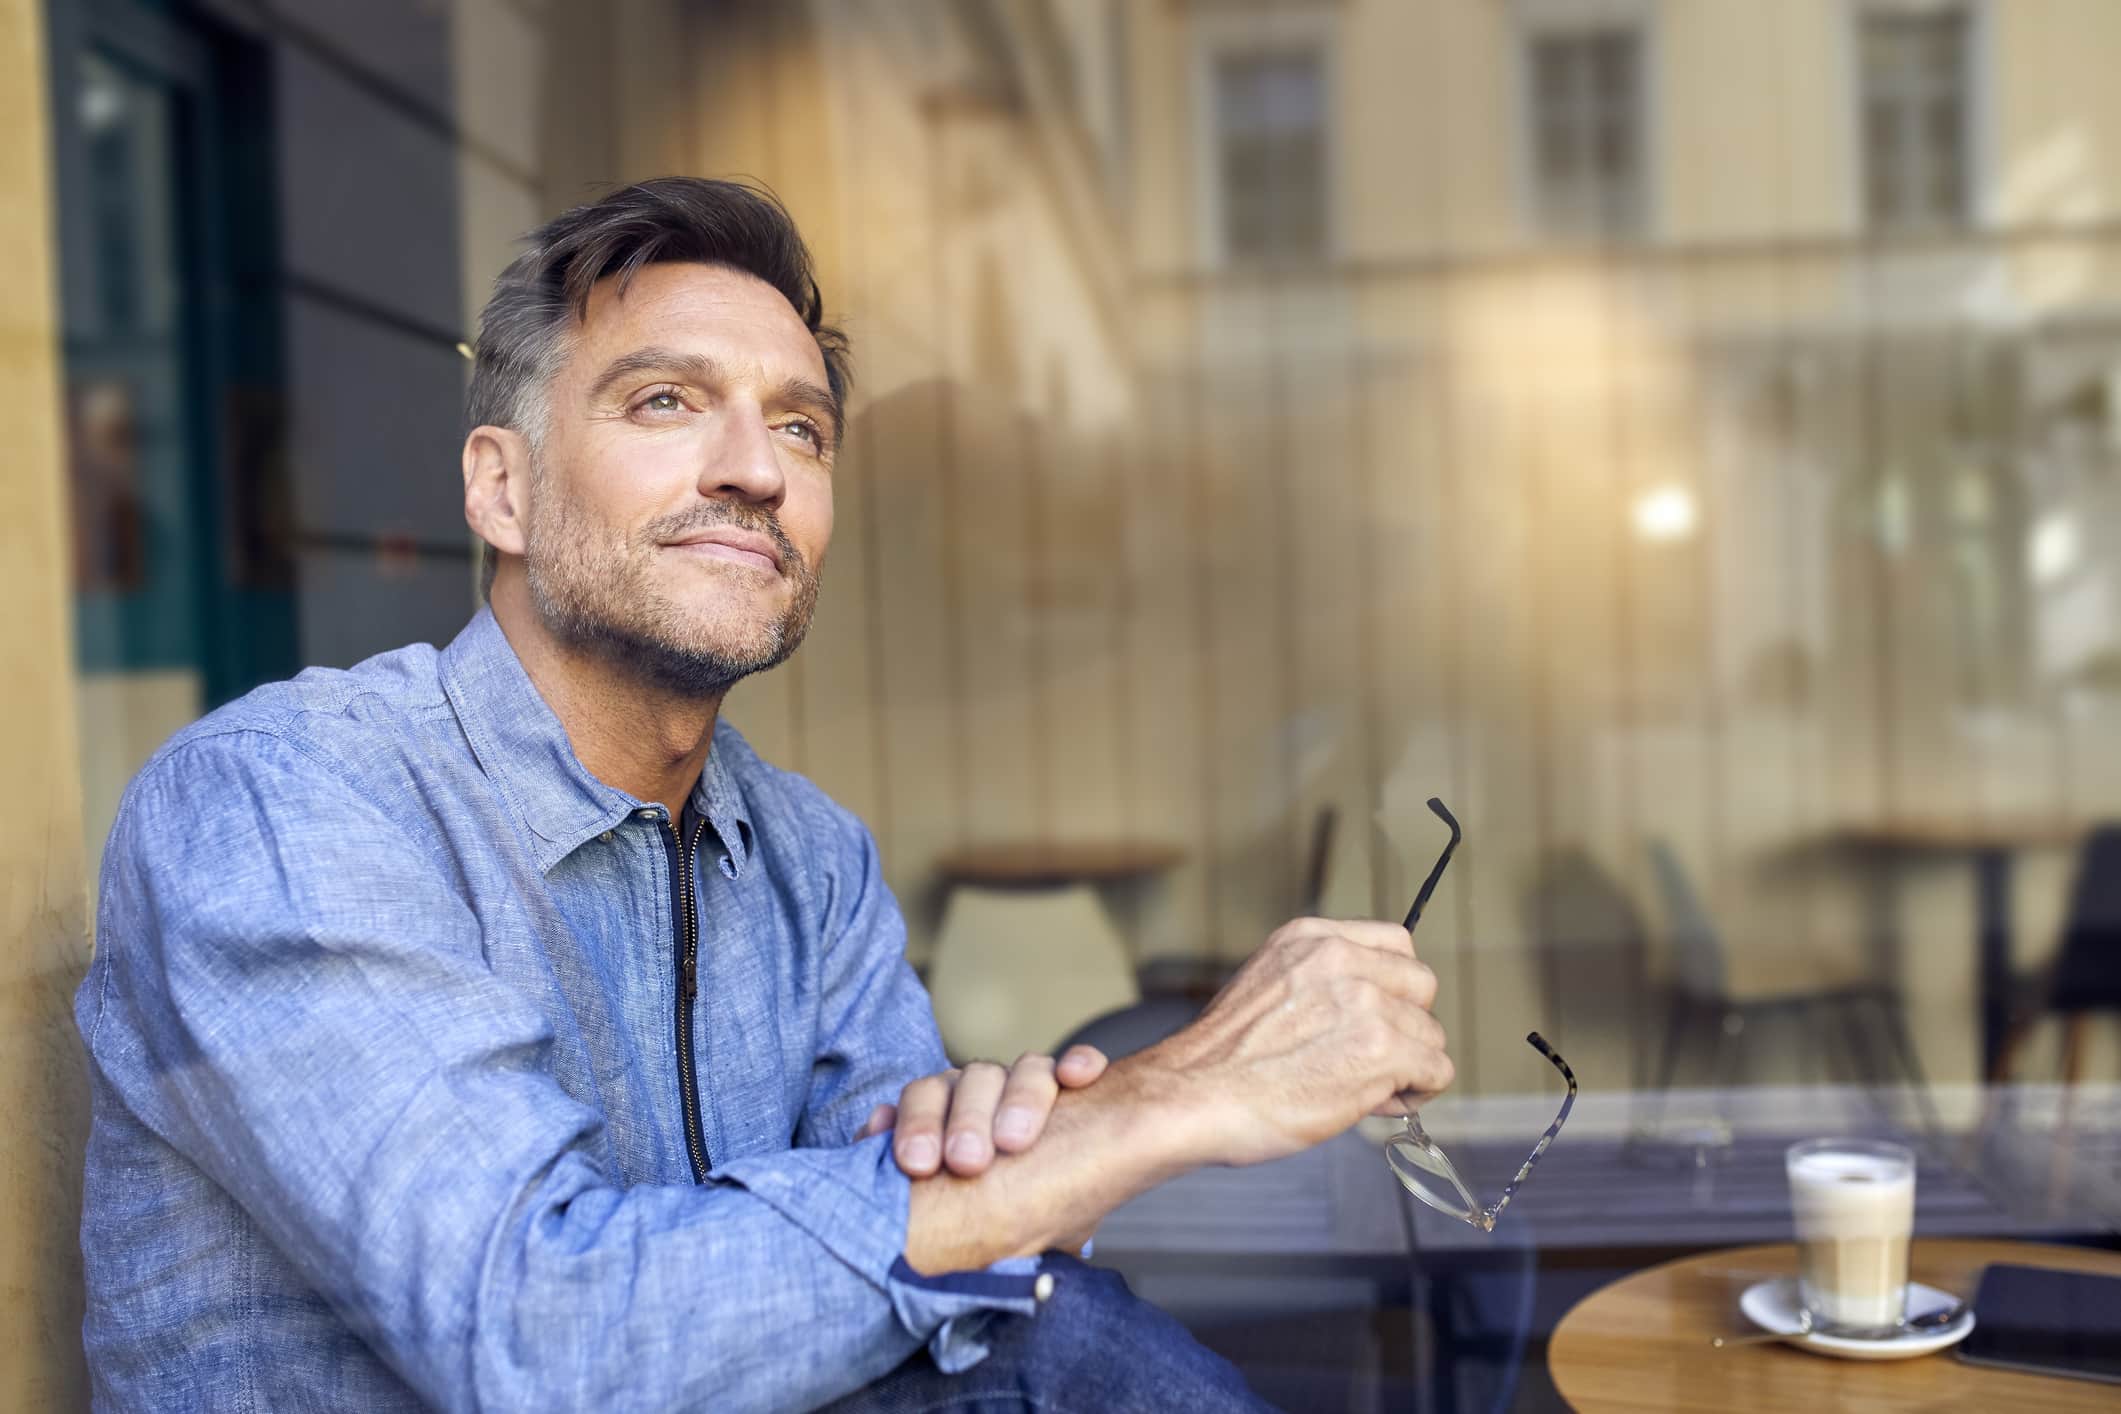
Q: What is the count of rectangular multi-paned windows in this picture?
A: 3